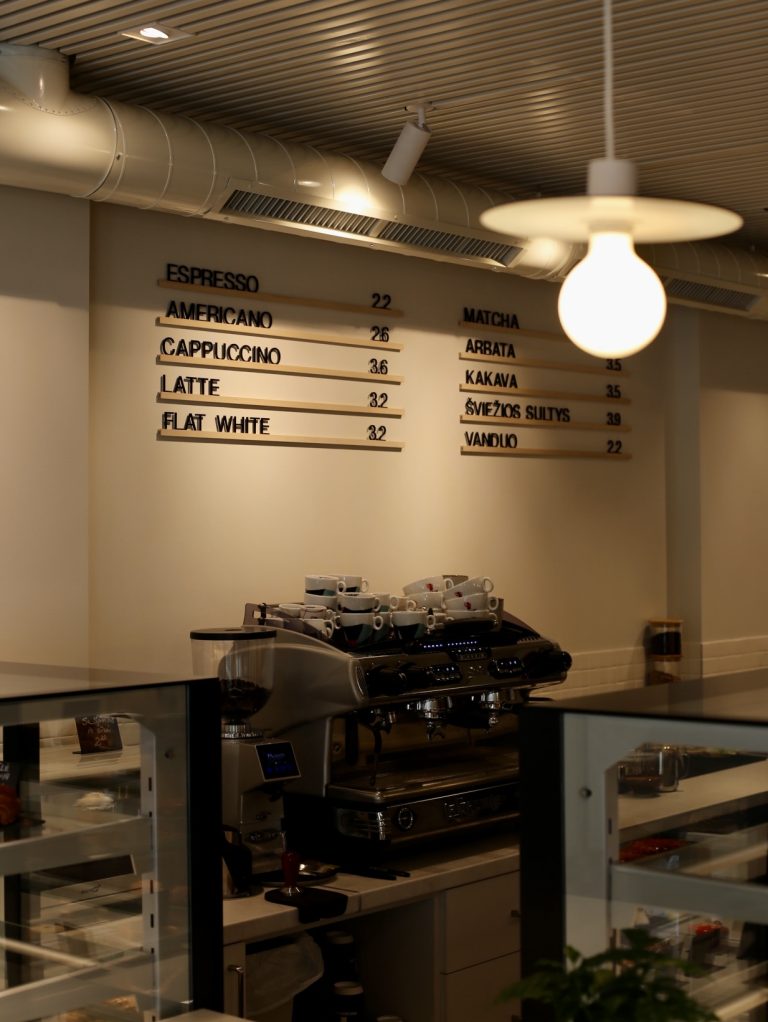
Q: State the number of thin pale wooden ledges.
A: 10